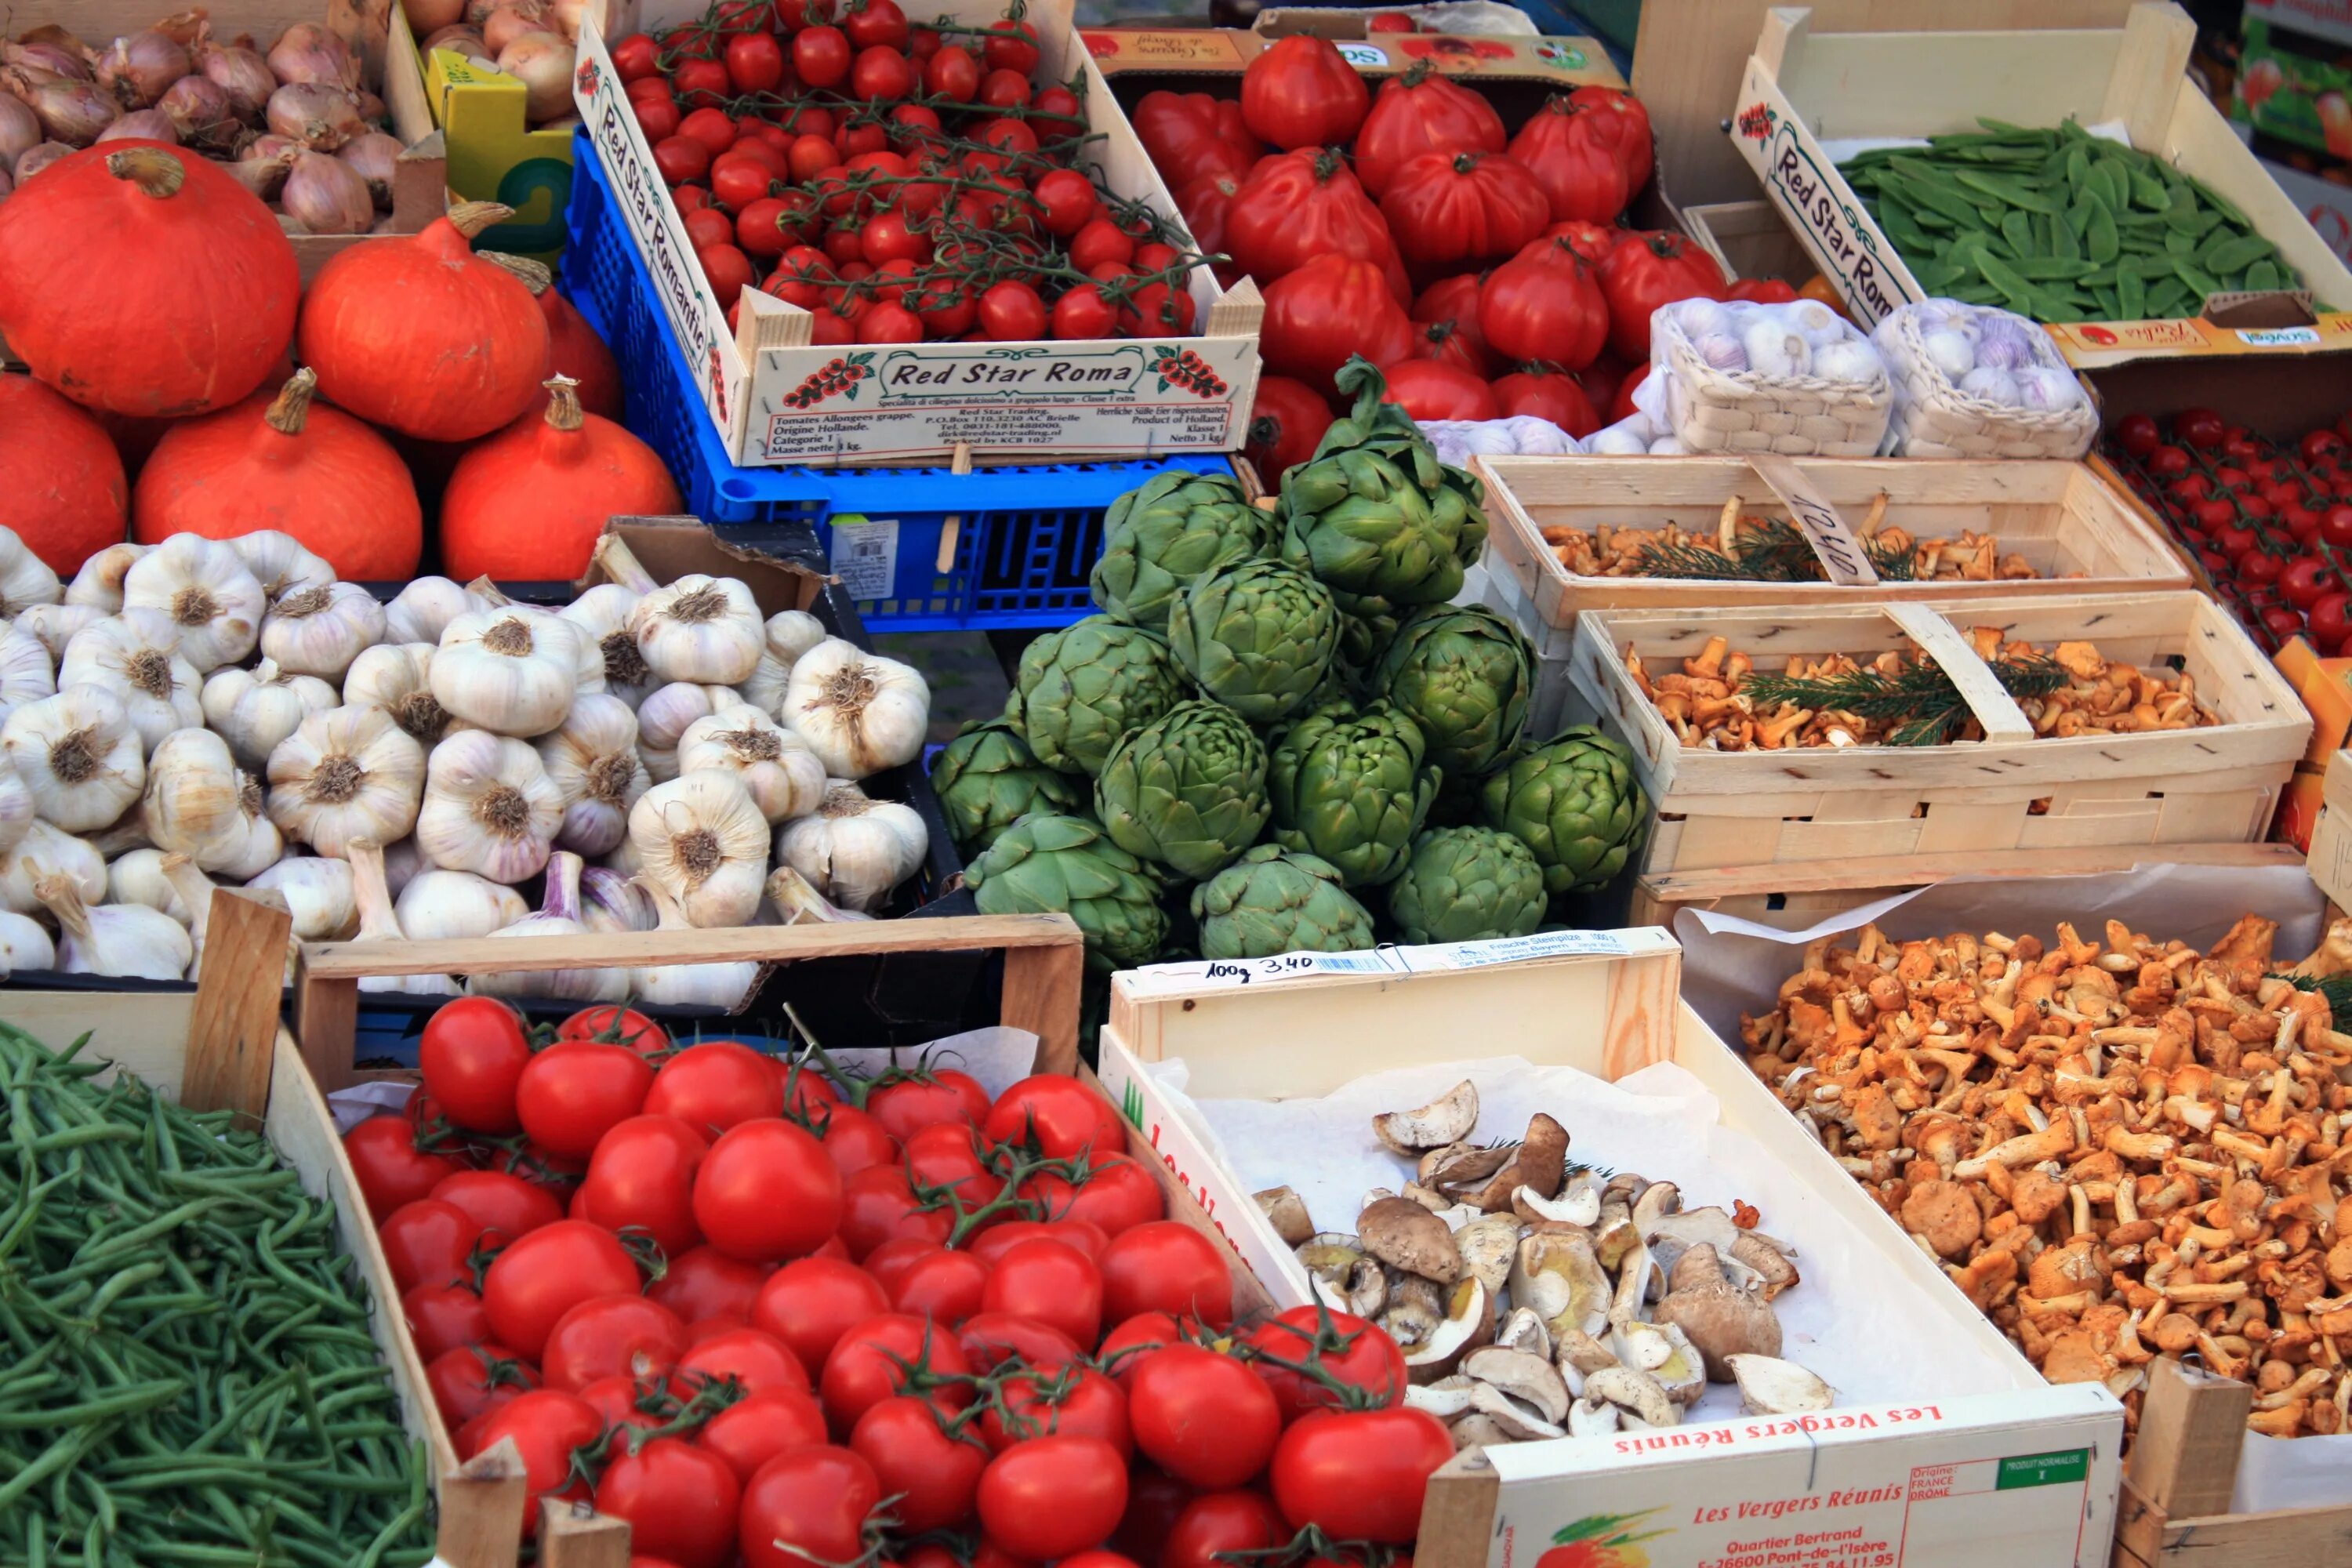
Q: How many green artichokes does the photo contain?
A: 12